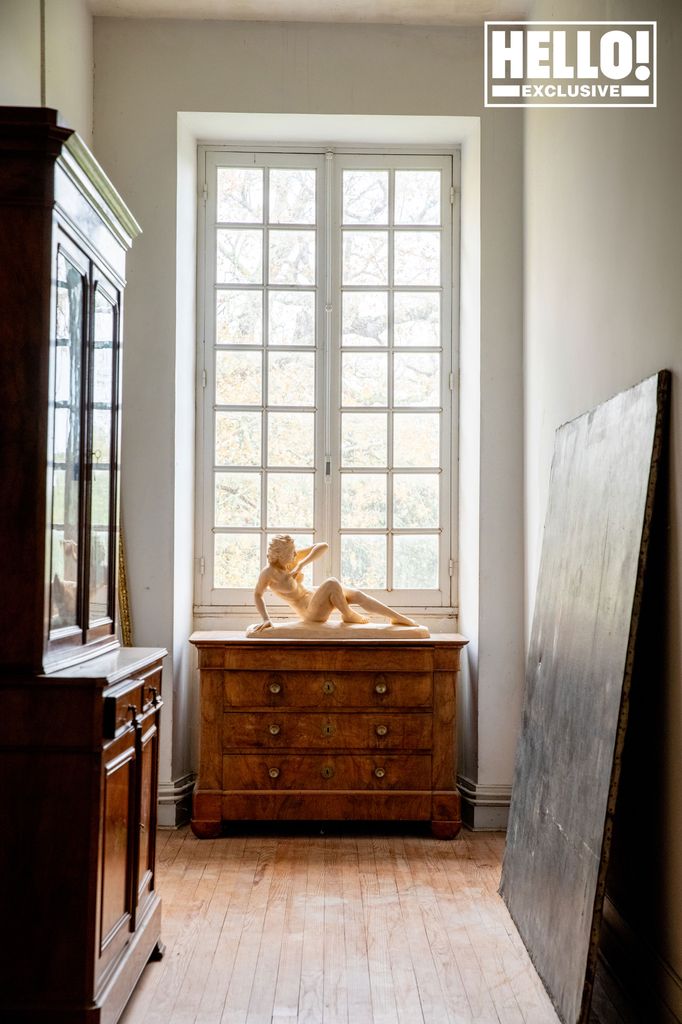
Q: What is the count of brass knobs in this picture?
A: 6